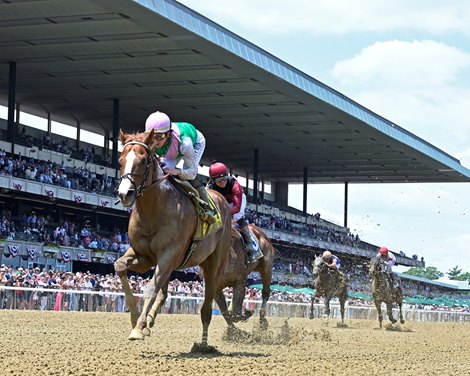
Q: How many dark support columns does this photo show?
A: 5